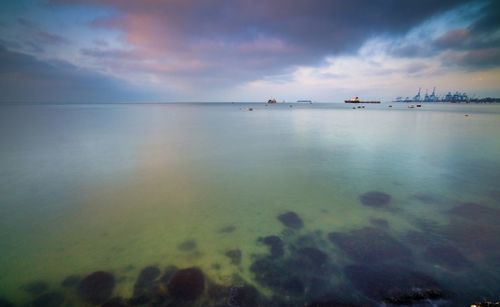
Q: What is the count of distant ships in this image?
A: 3